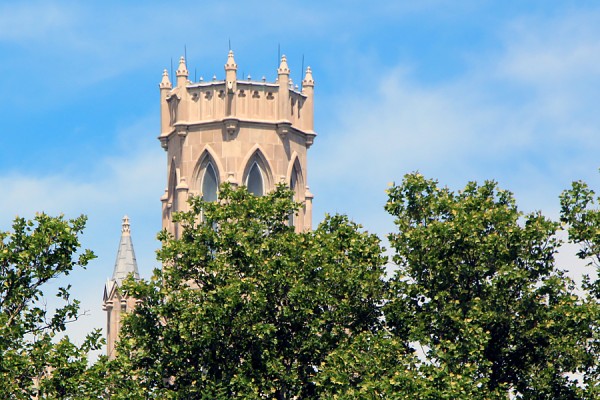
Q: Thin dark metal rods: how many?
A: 7